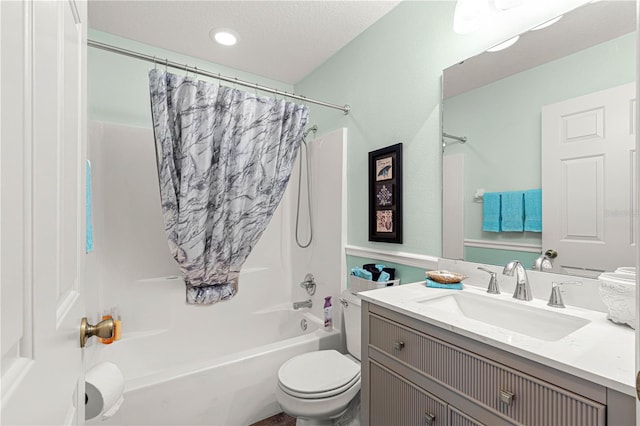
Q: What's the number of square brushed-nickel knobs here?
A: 3